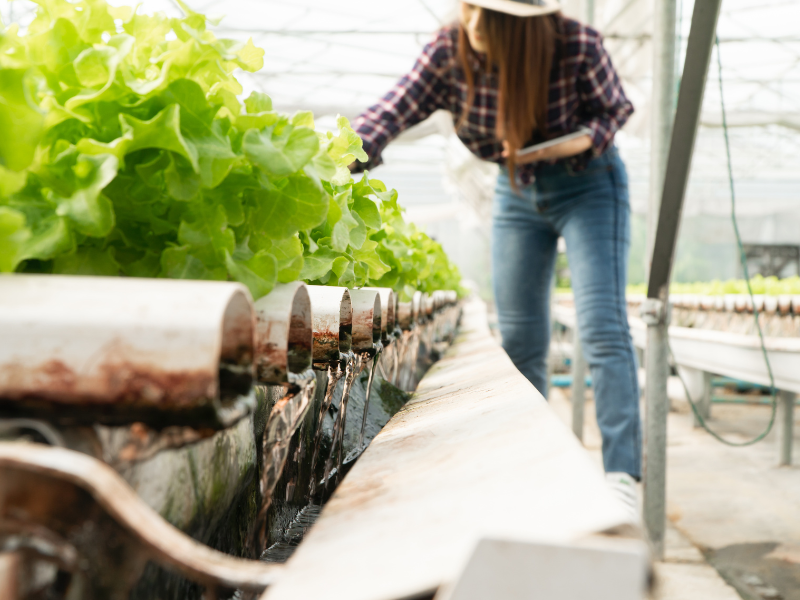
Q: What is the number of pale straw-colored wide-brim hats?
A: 1